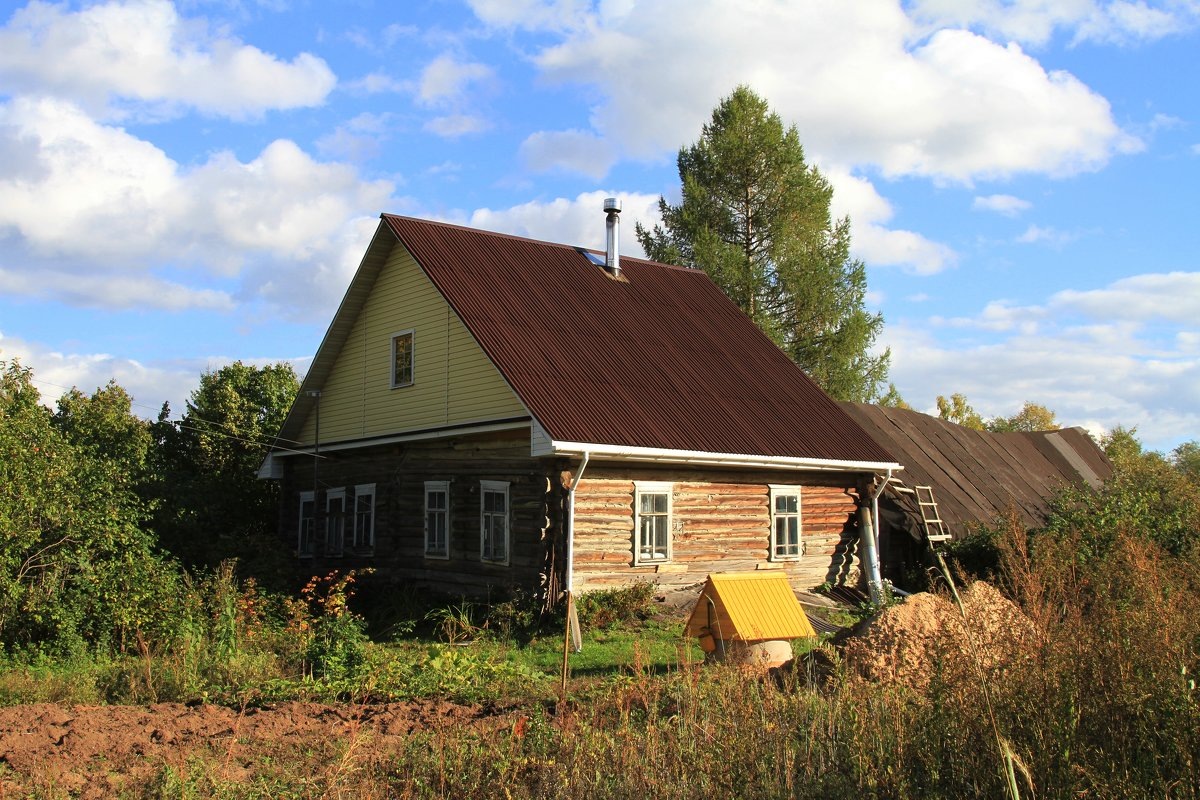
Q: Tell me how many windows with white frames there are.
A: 8